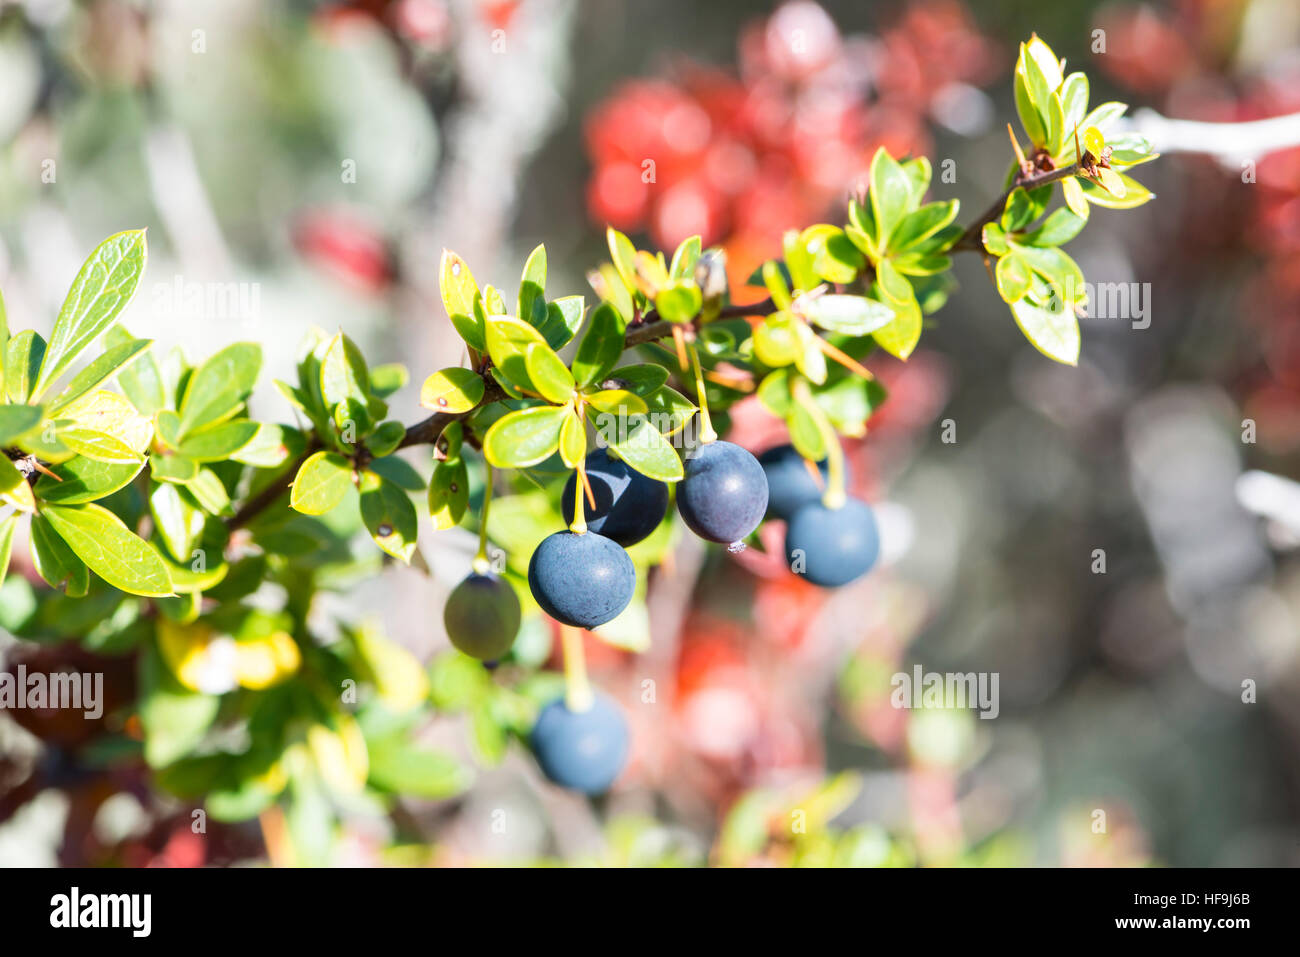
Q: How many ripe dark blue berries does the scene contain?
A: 6